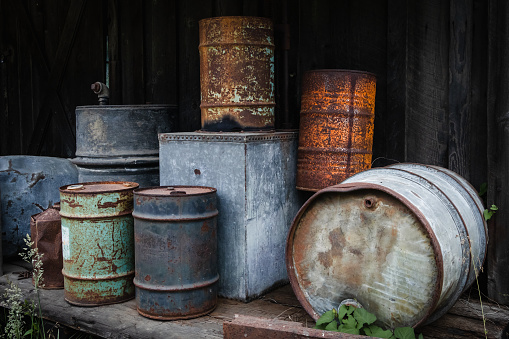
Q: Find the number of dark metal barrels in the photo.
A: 2